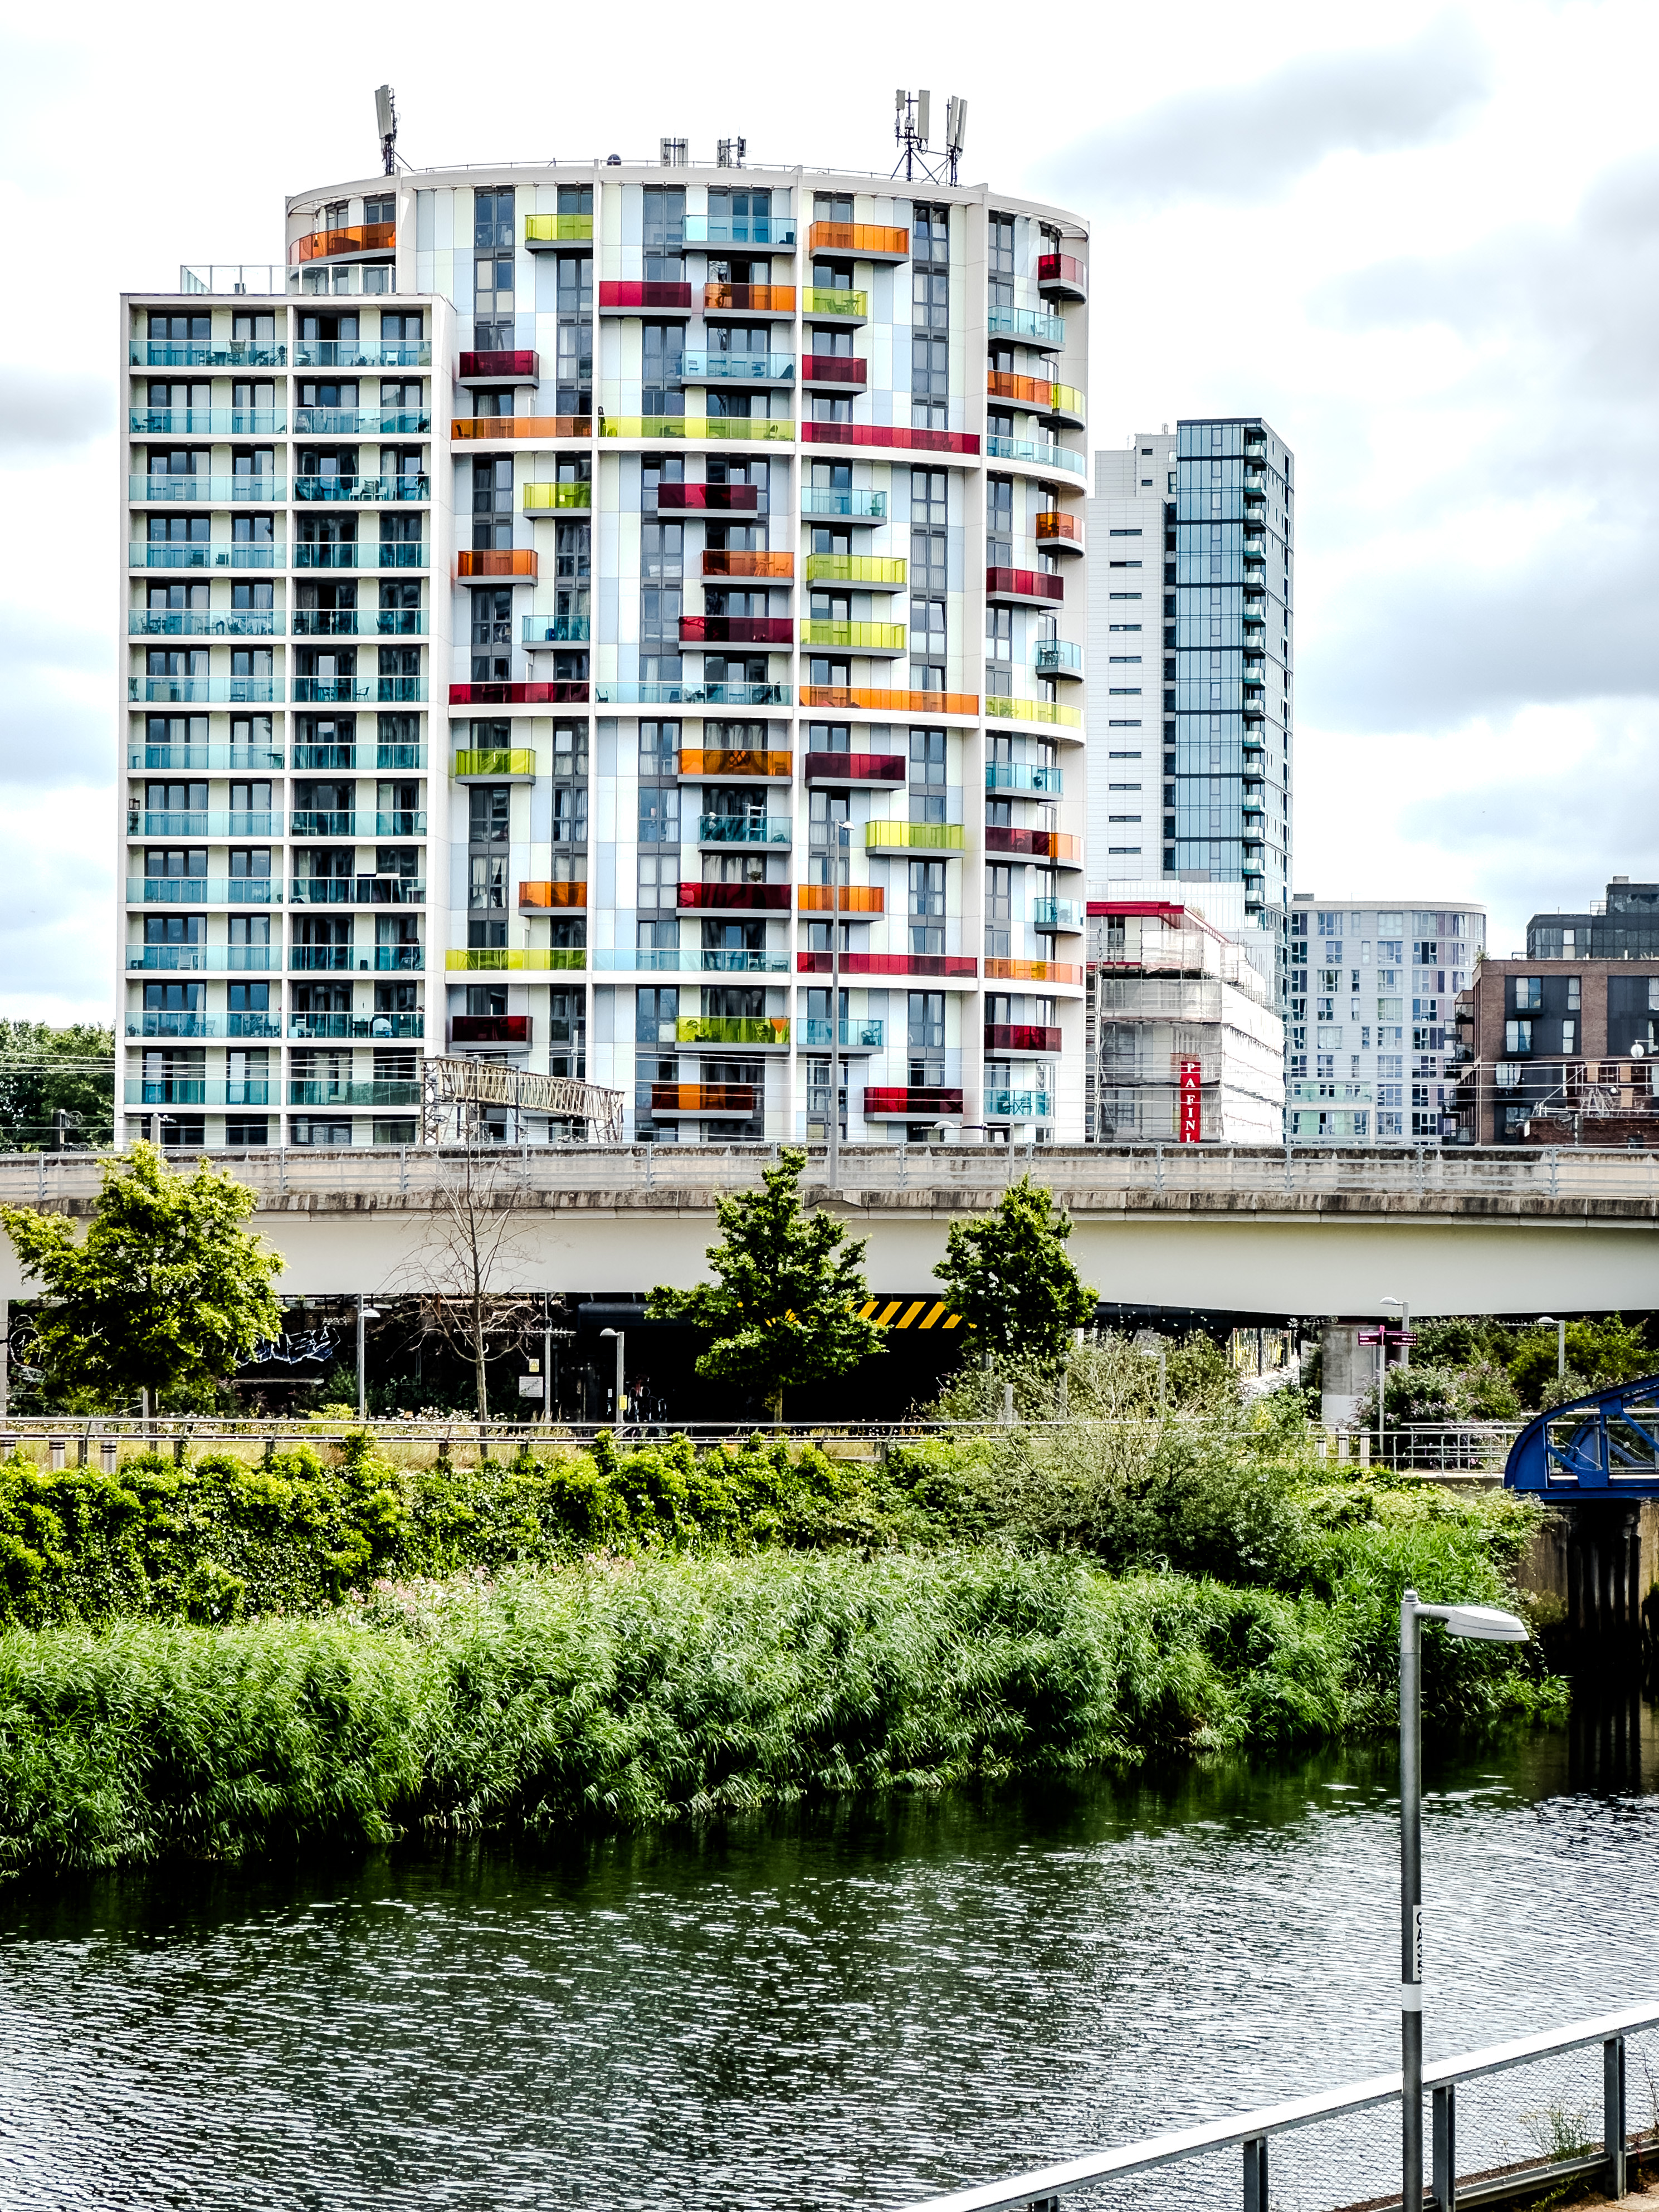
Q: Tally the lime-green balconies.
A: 12